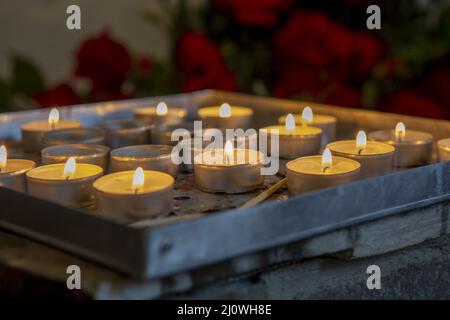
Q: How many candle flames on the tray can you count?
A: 12